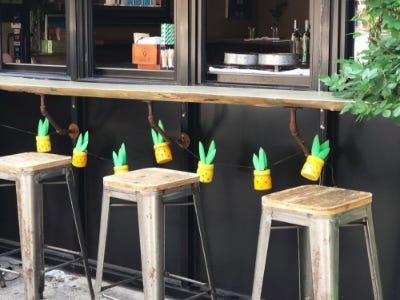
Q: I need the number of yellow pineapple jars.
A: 7